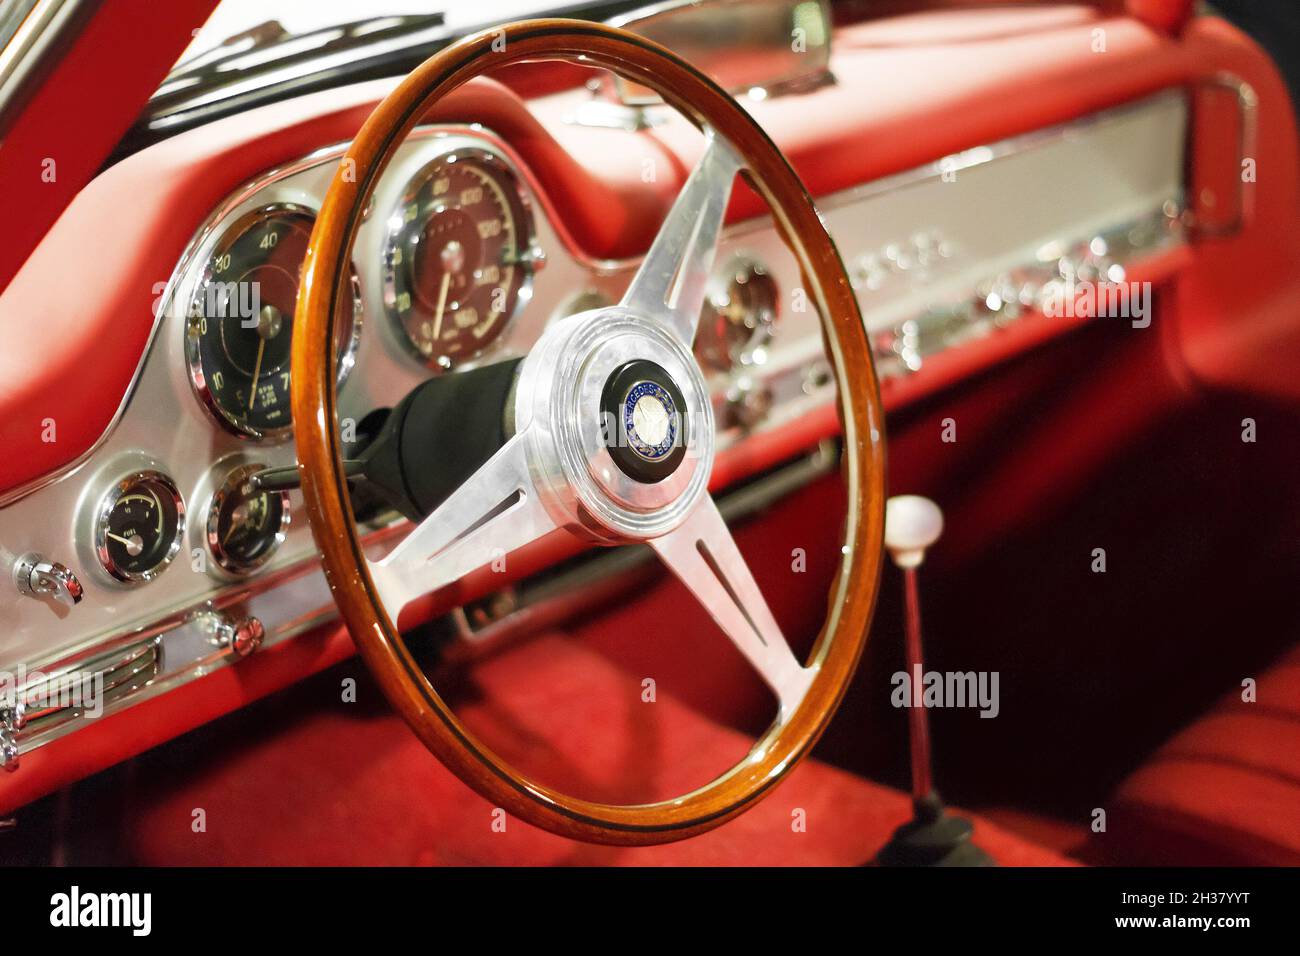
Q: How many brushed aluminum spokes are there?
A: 3